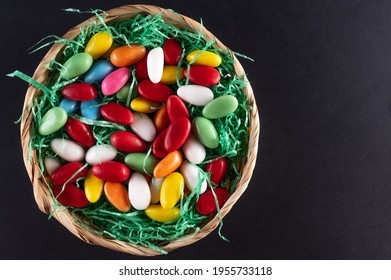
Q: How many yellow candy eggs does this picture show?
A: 7